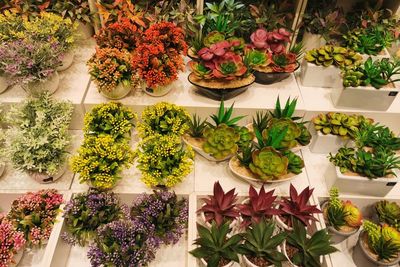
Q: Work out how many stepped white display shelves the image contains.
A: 3